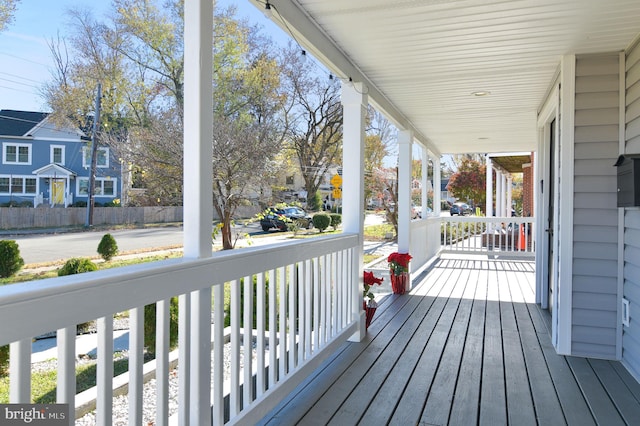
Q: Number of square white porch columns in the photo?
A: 5